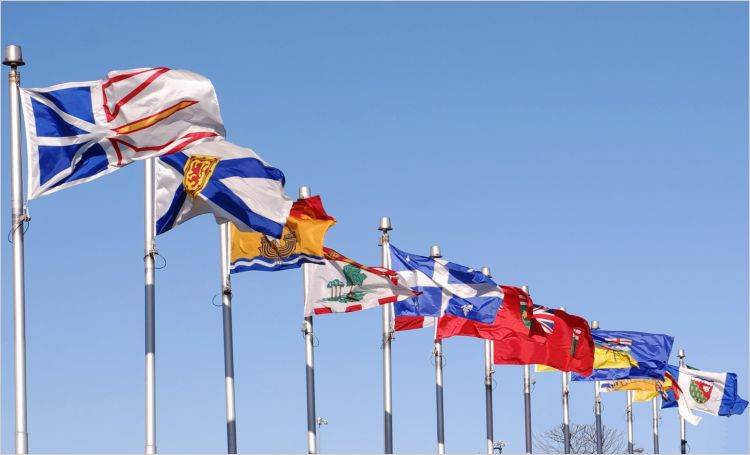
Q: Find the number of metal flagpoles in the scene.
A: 13